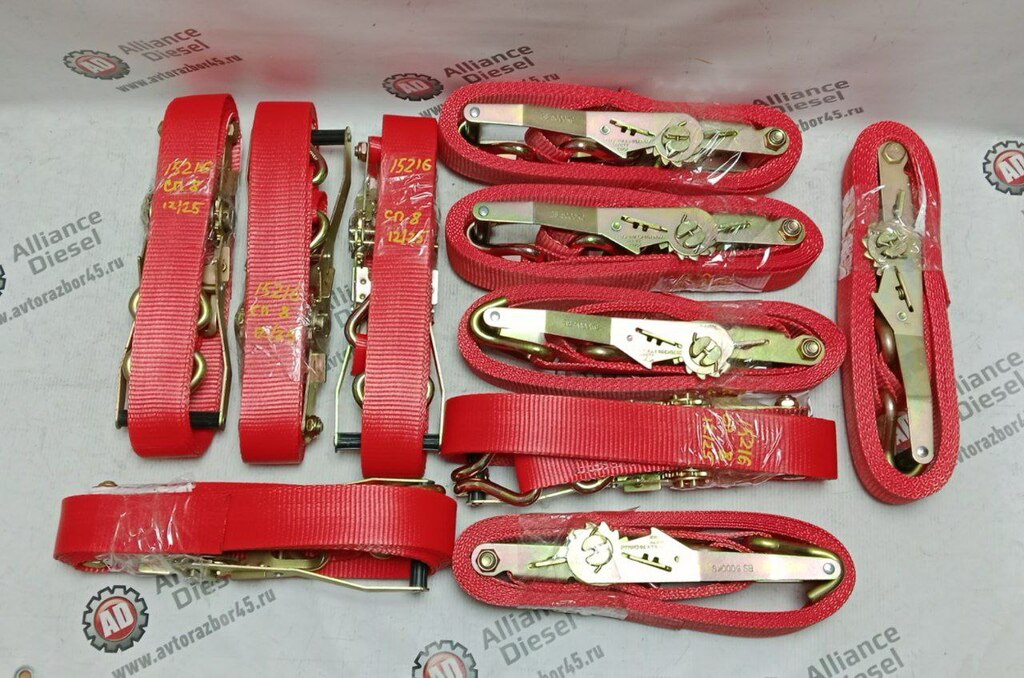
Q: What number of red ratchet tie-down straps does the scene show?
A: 10